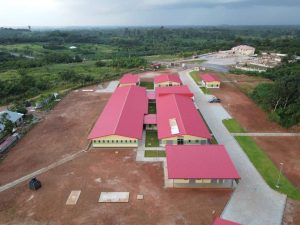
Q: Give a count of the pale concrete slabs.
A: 3